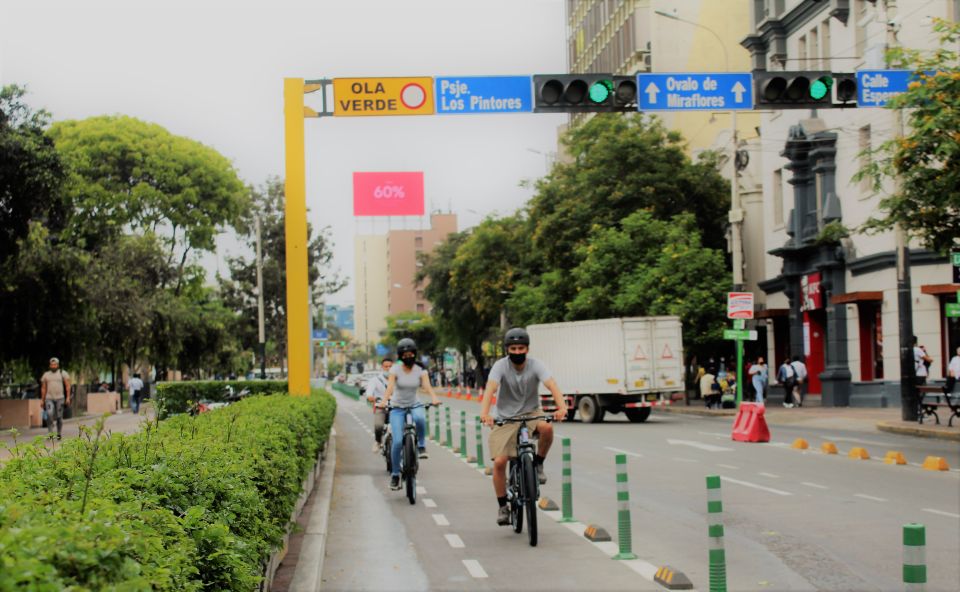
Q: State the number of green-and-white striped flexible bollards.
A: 9